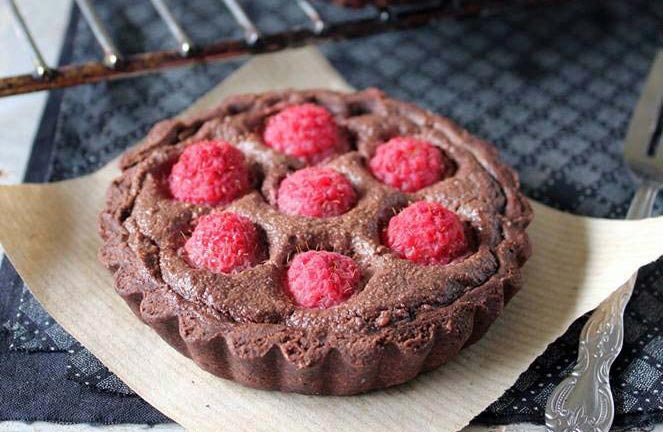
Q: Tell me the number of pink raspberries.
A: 7